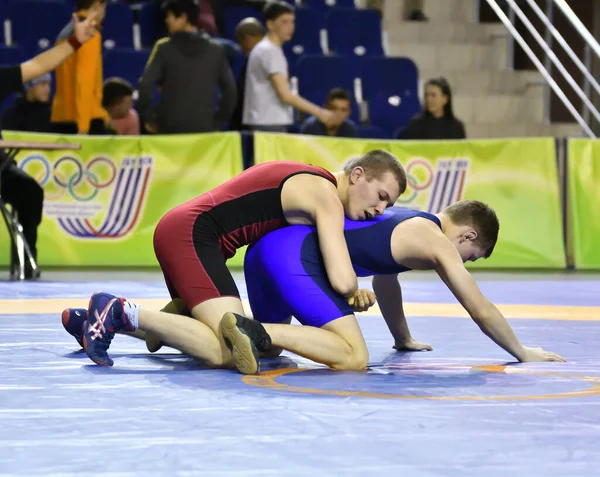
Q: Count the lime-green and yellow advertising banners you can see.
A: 3